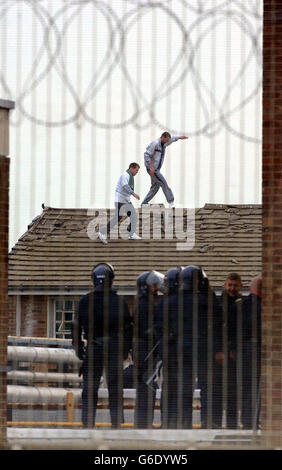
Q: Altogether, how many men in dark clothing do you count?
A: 6